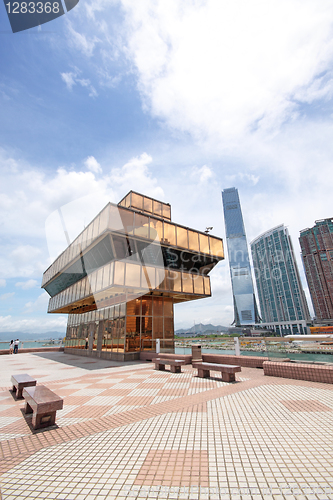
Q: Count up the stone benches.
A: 4